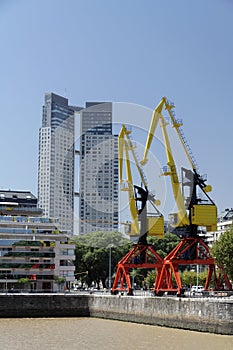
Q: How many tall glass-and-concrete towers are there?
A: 2